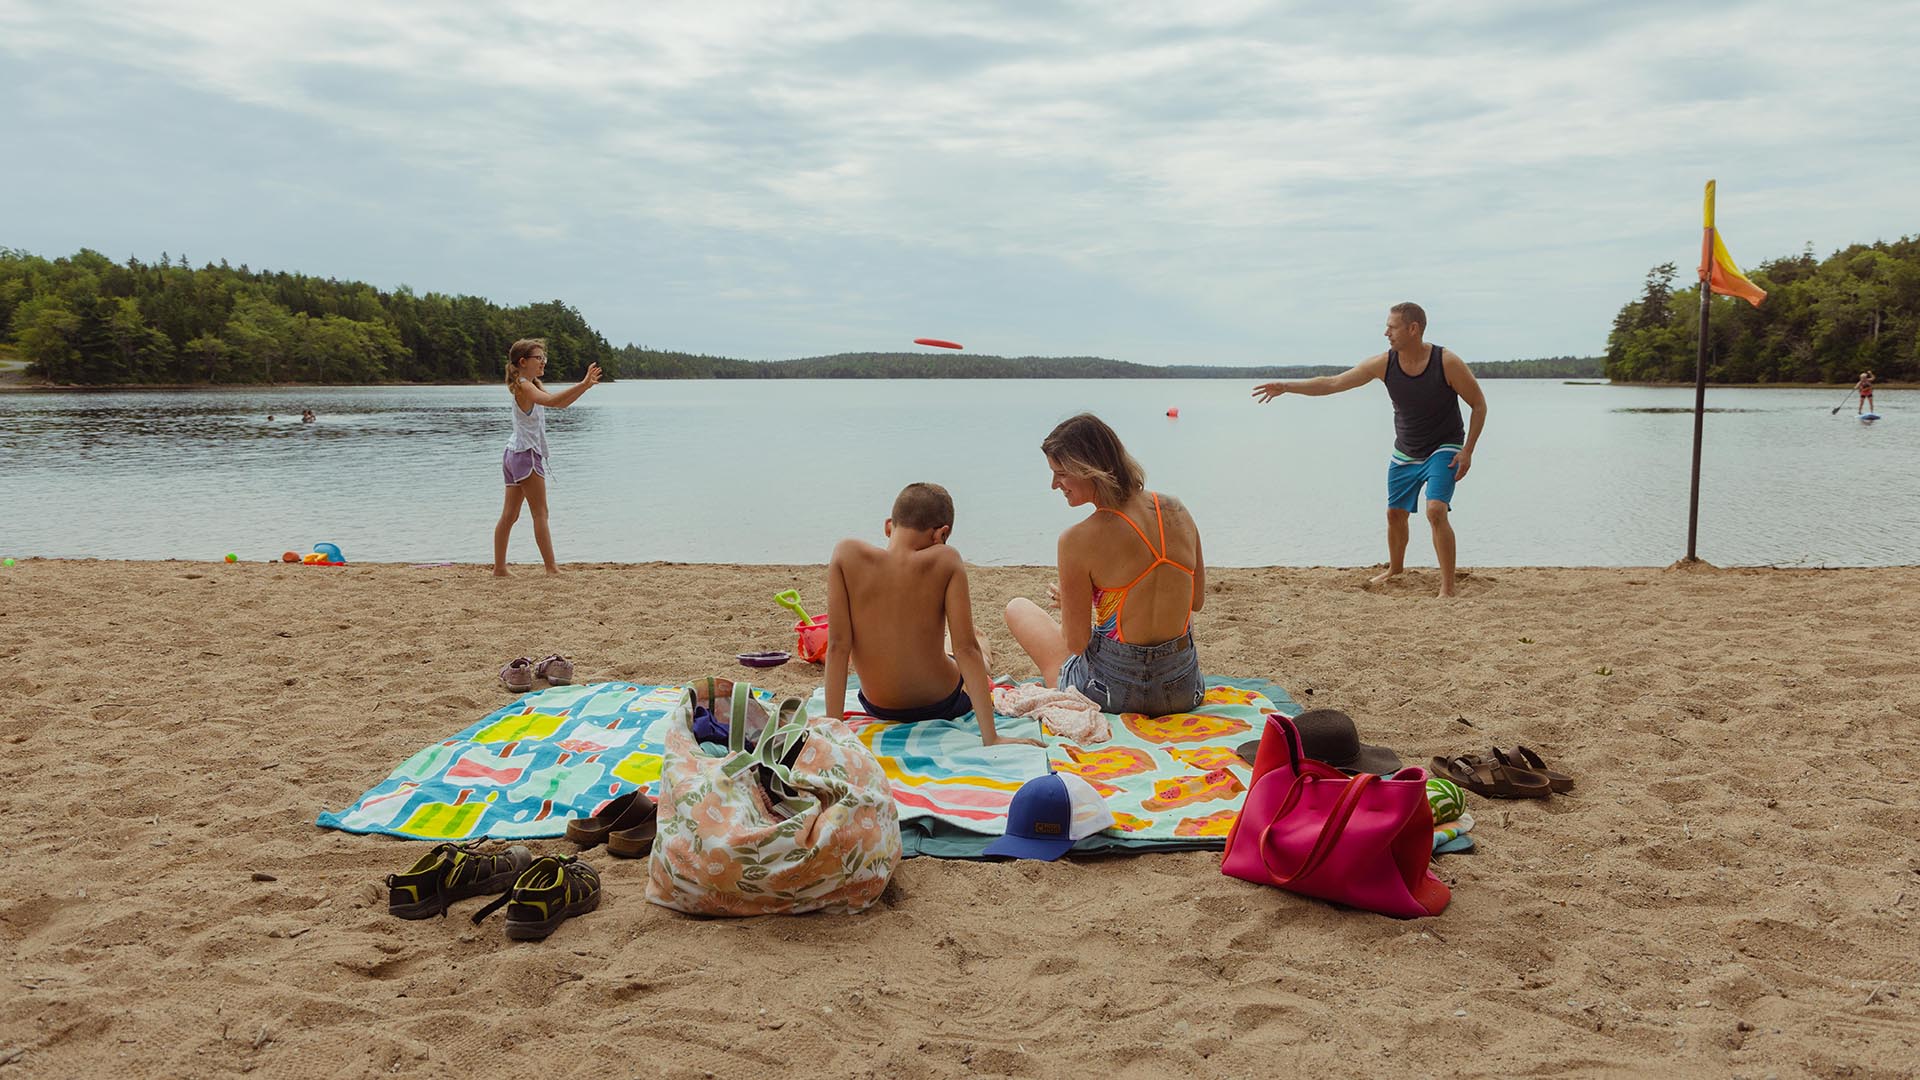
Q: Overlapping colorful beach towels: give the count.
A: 3